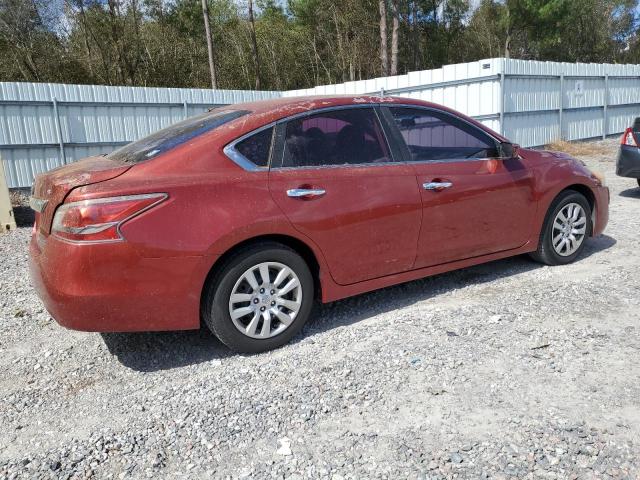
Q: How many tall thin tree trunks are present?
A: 4